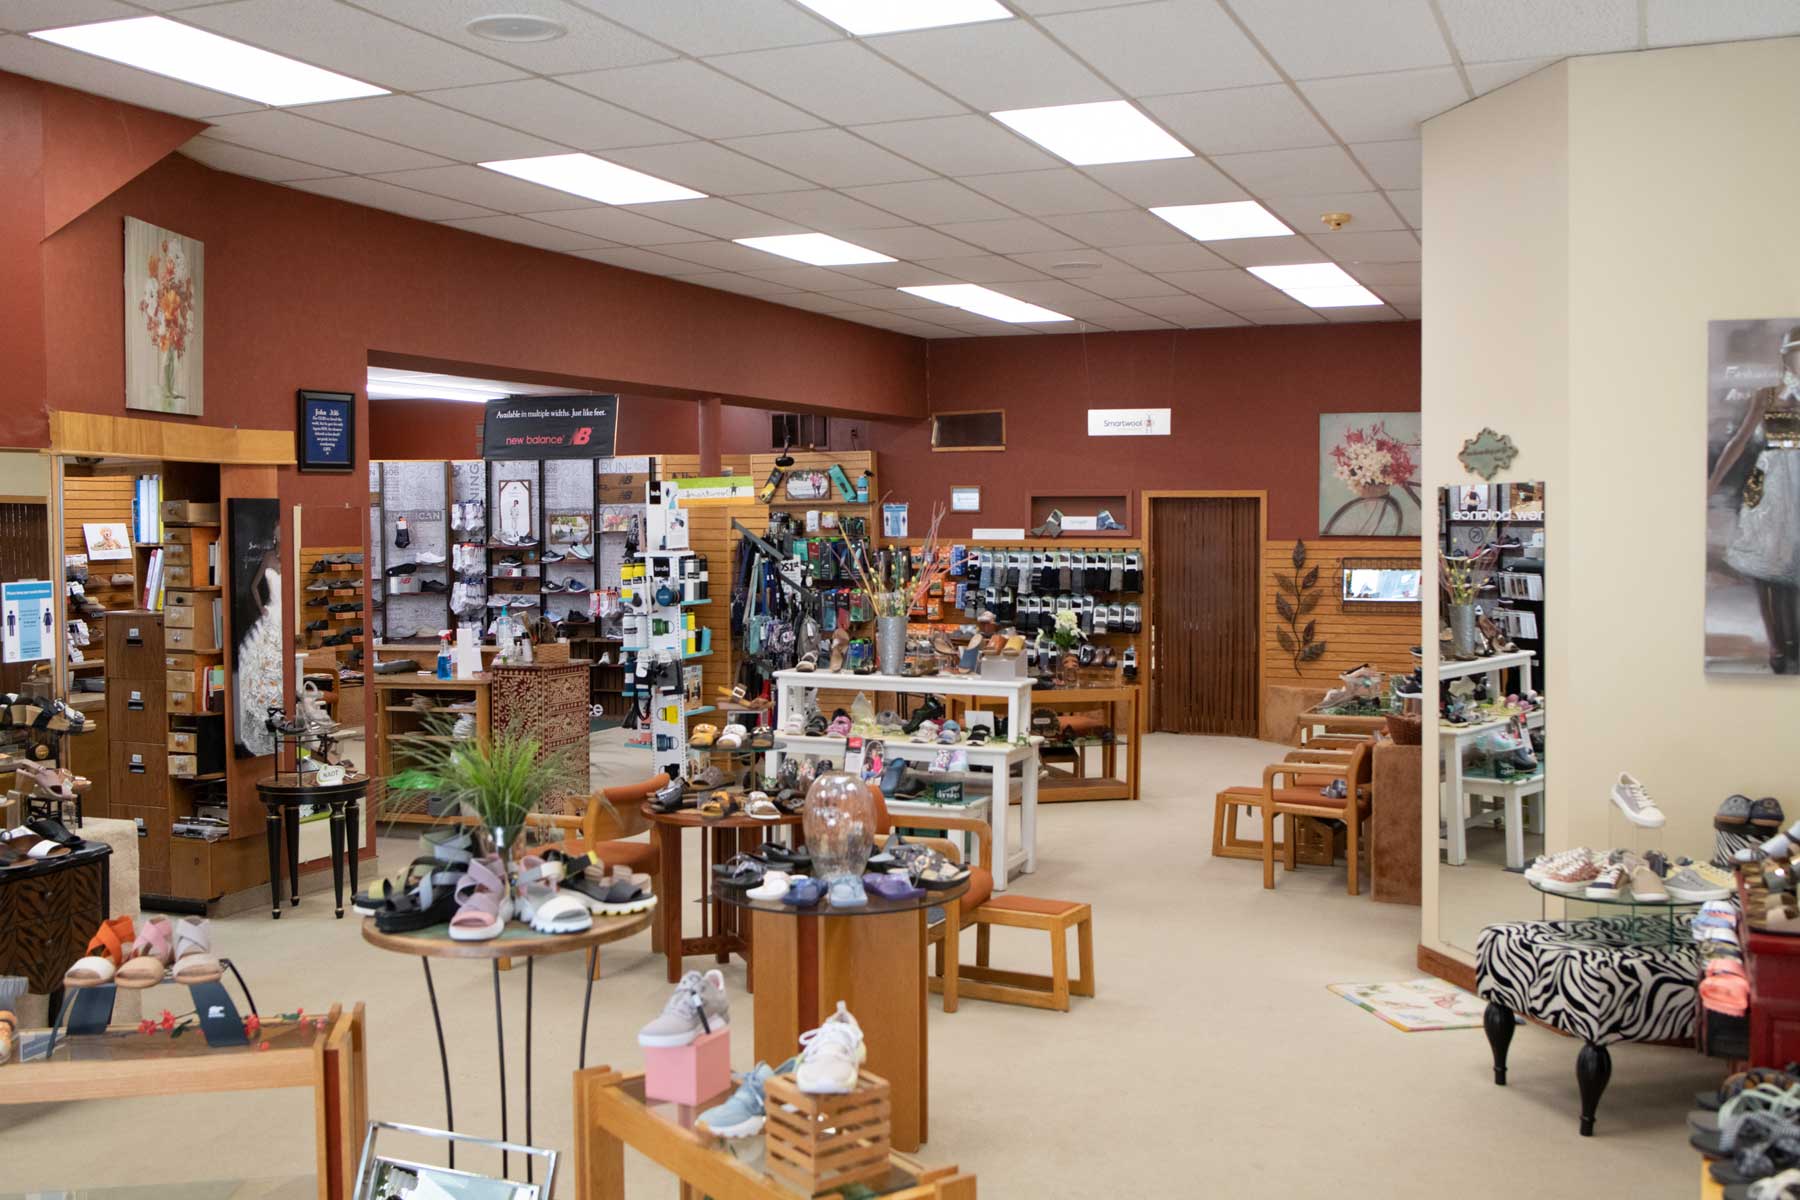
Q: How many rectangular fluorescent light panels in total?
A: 8